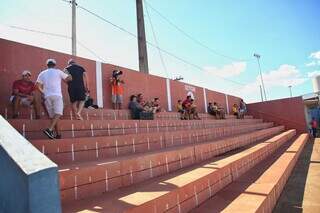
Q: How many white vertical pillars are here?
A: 4